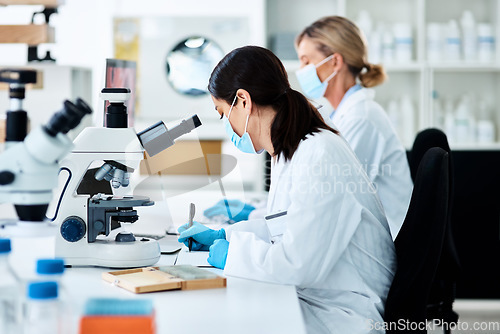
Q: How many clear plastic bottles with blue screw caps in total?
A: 3